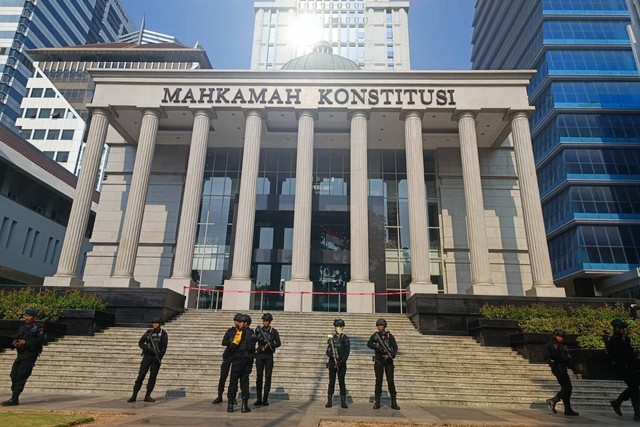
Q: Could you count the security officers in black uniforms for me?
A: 9